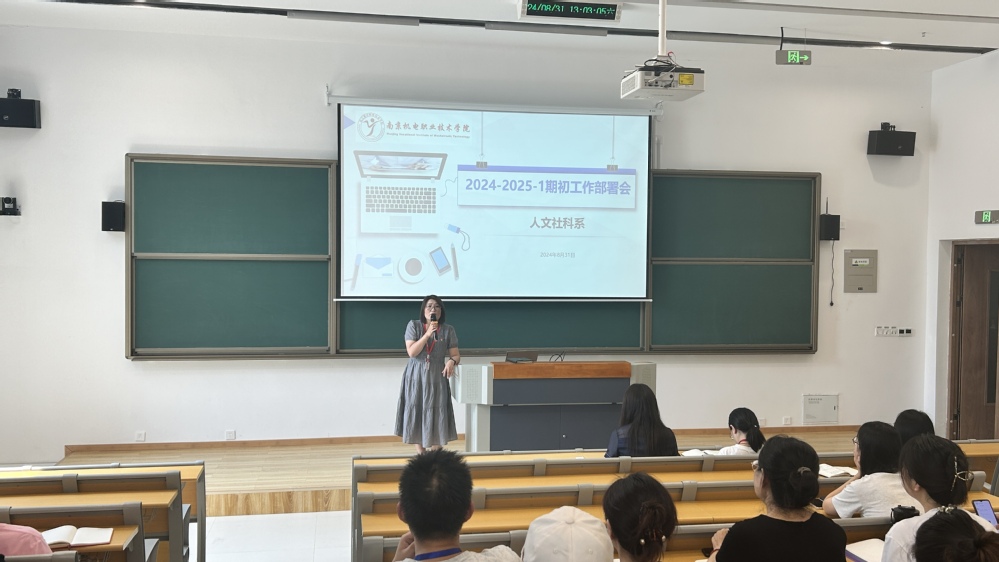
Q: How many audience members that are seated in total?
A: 11